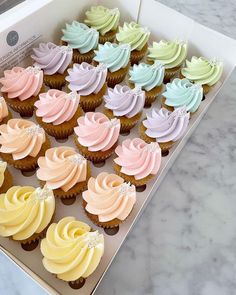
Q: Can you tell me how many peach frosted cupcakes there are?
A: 4